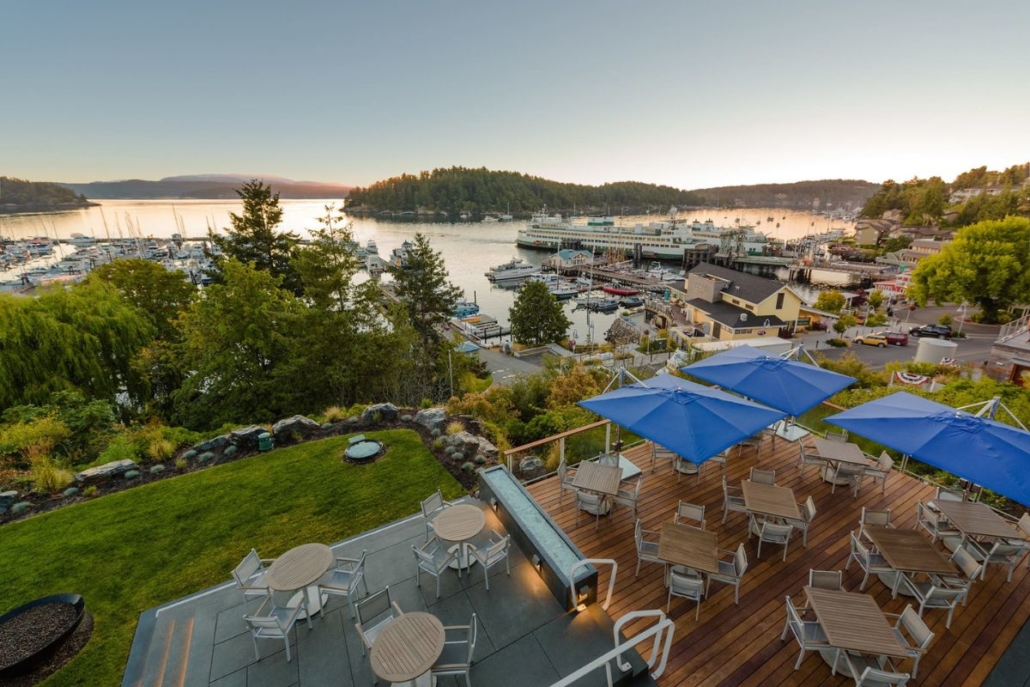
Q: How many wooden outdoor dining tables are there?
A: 10